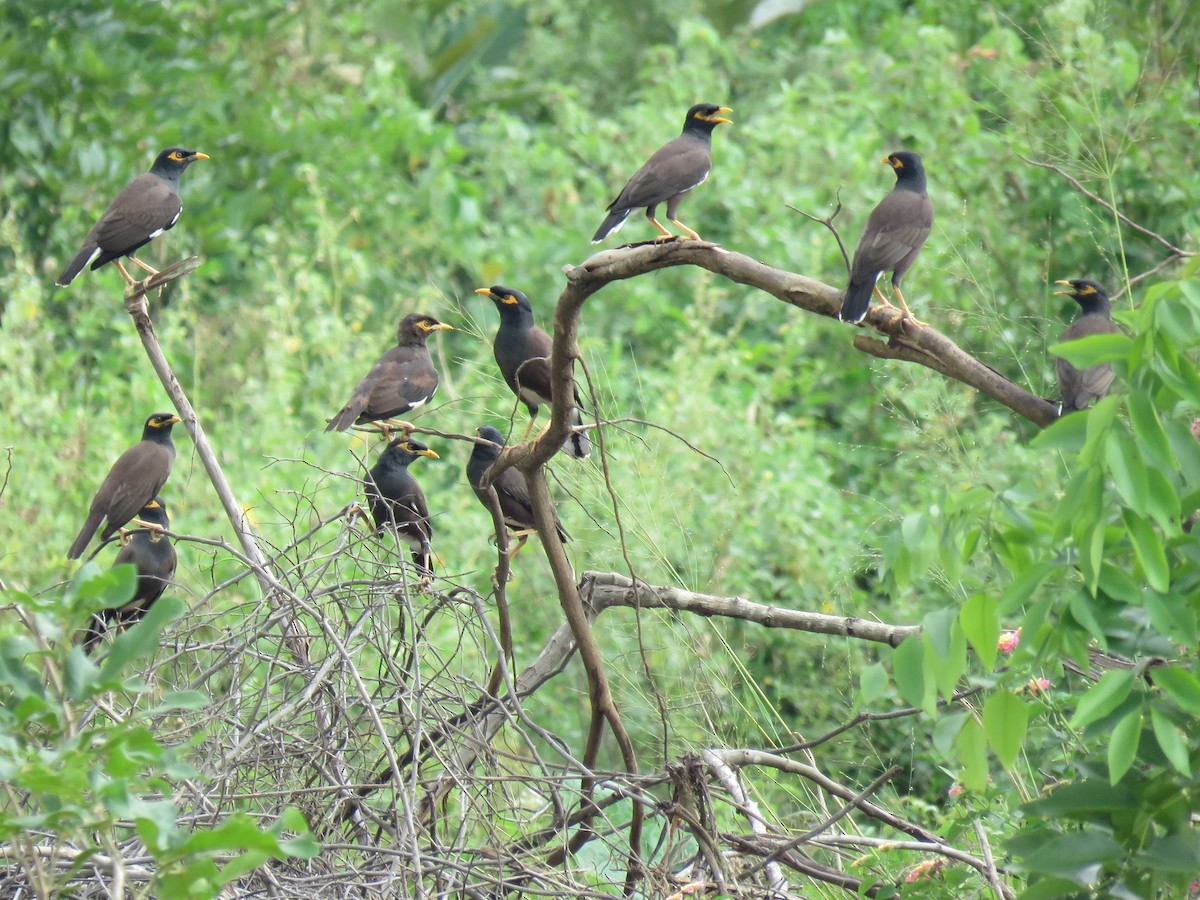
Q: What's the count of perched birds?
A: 10